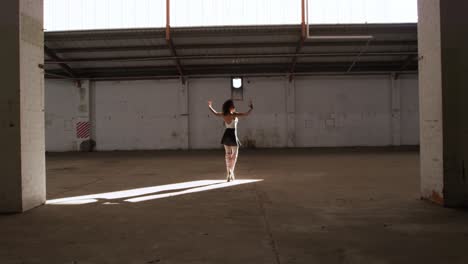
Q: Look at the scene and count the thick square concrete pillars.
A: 2